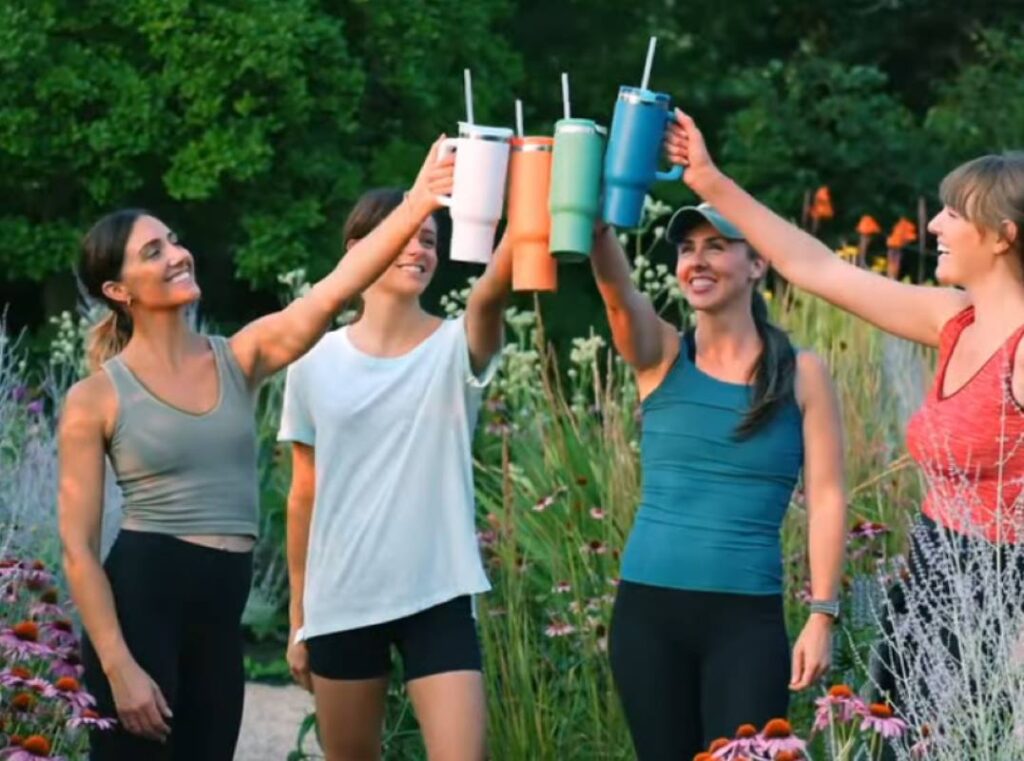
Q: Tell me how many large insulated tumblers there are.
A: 4